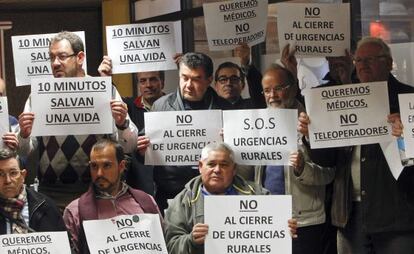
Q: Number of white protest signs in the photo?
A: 13